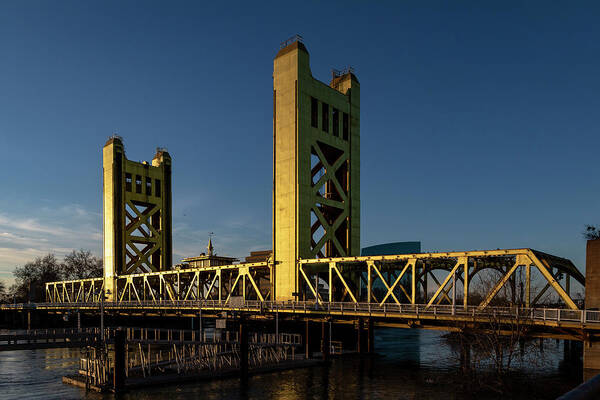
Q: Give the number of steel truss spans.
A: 3